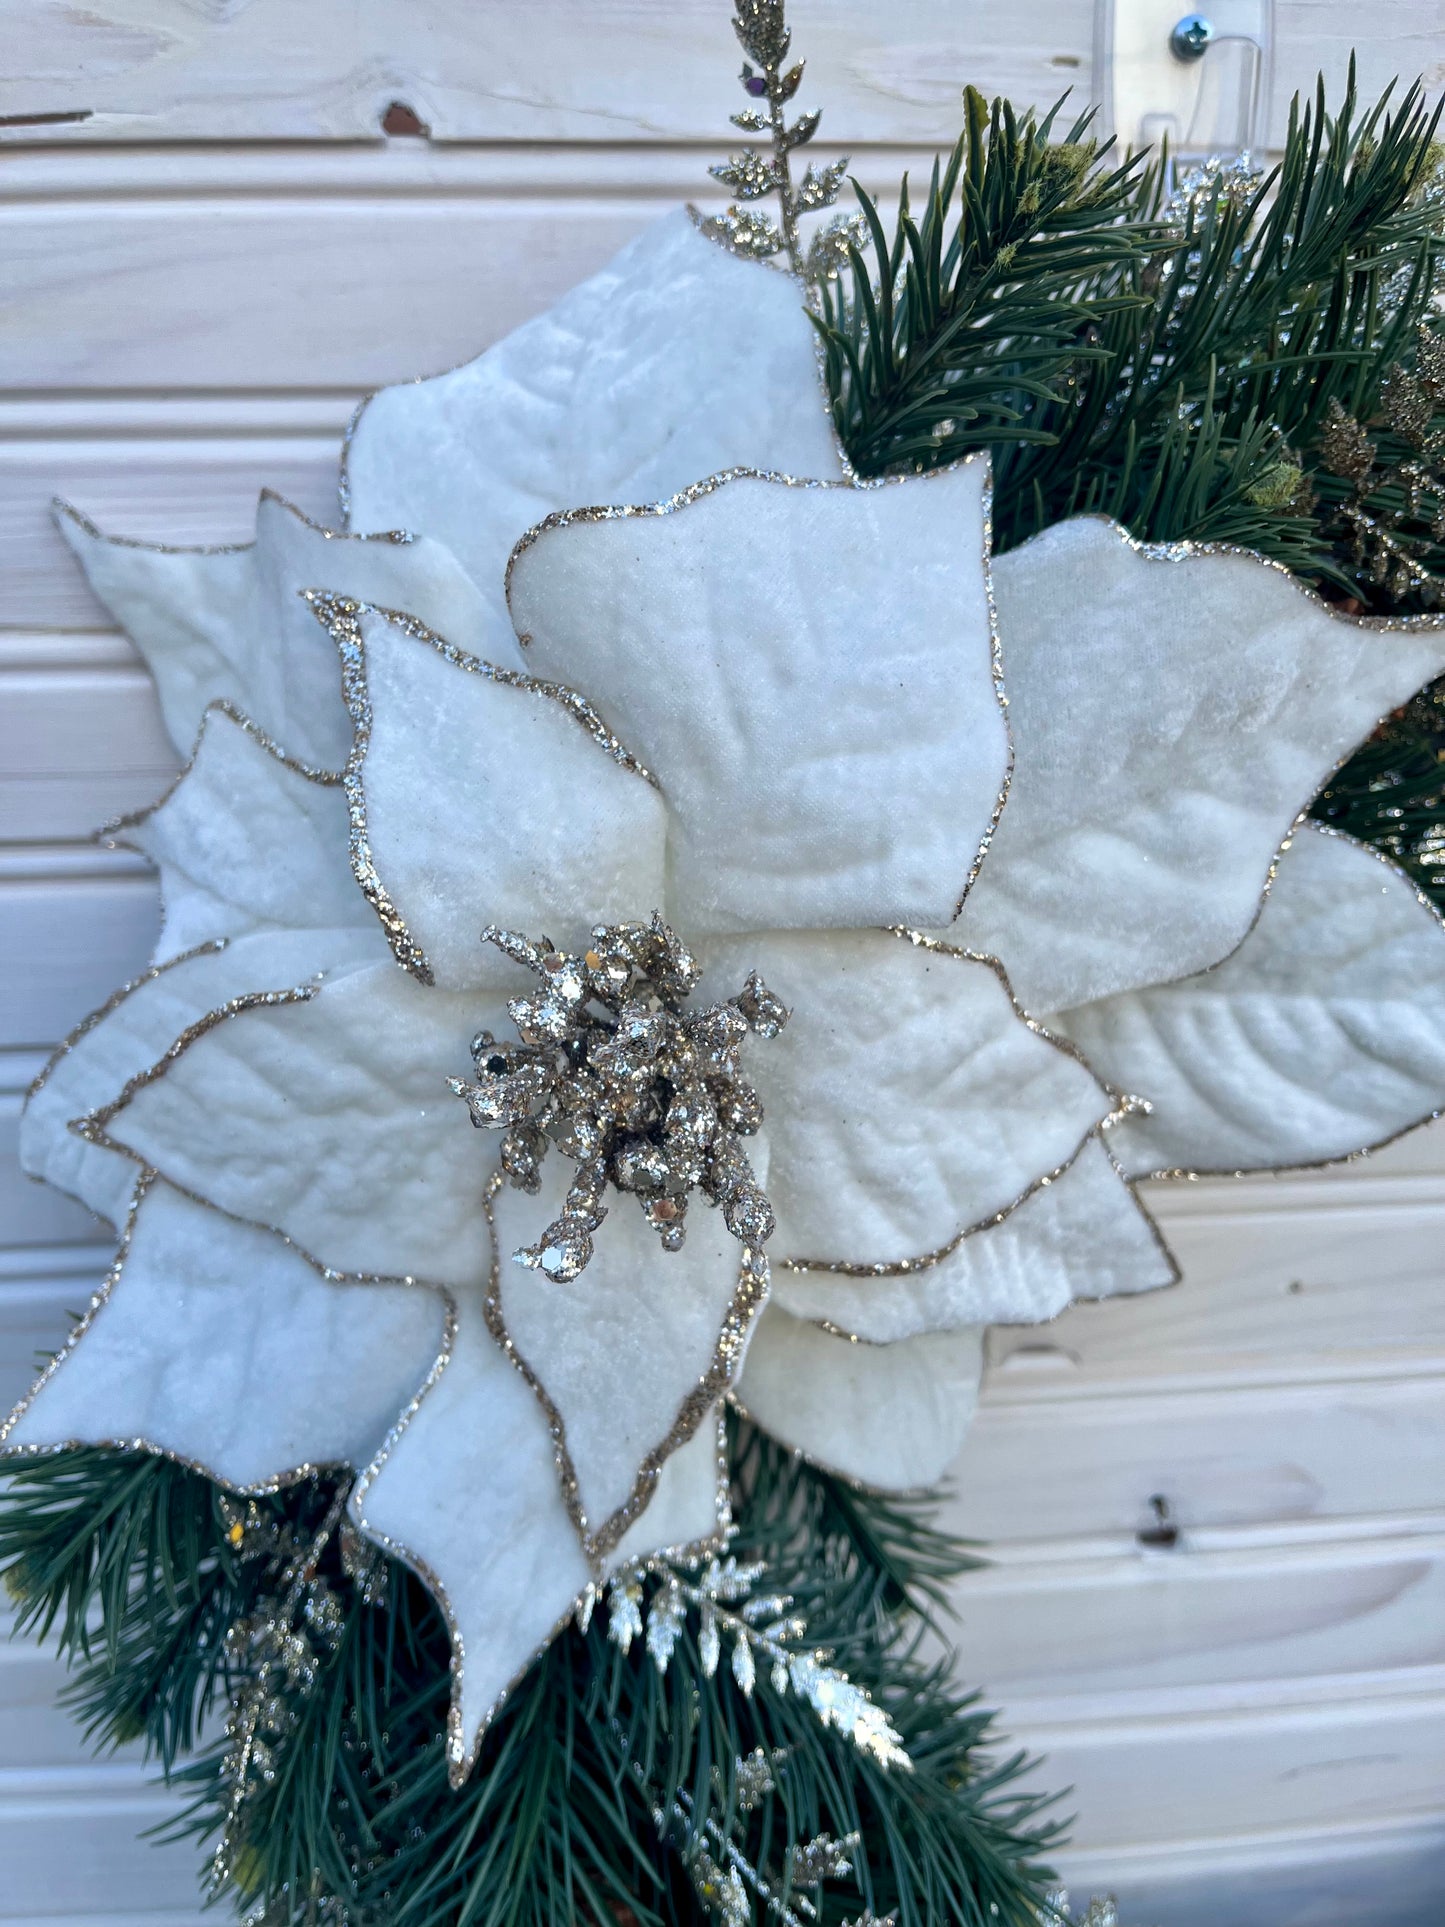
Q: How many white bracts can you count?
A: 15